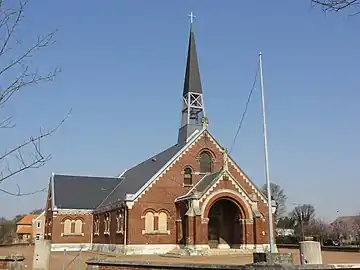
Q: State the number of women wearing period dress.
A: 0